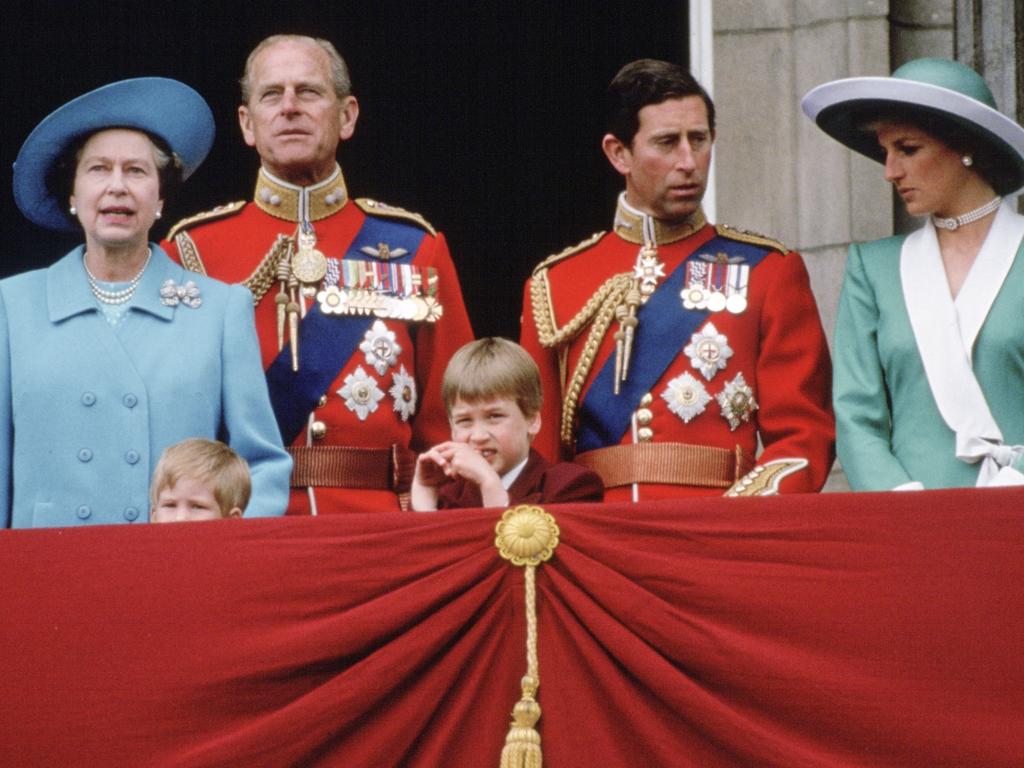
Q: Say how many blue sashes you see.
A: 2